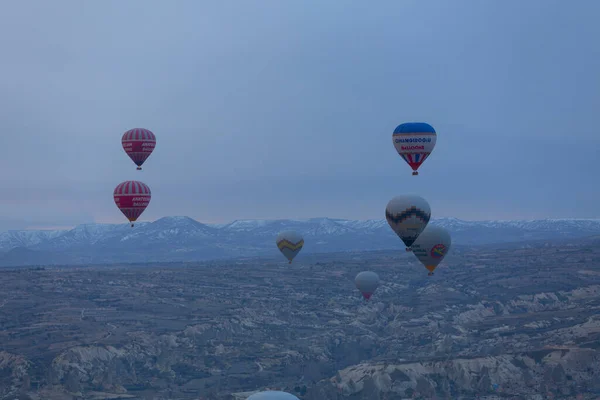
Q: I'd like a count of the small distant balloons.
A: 2